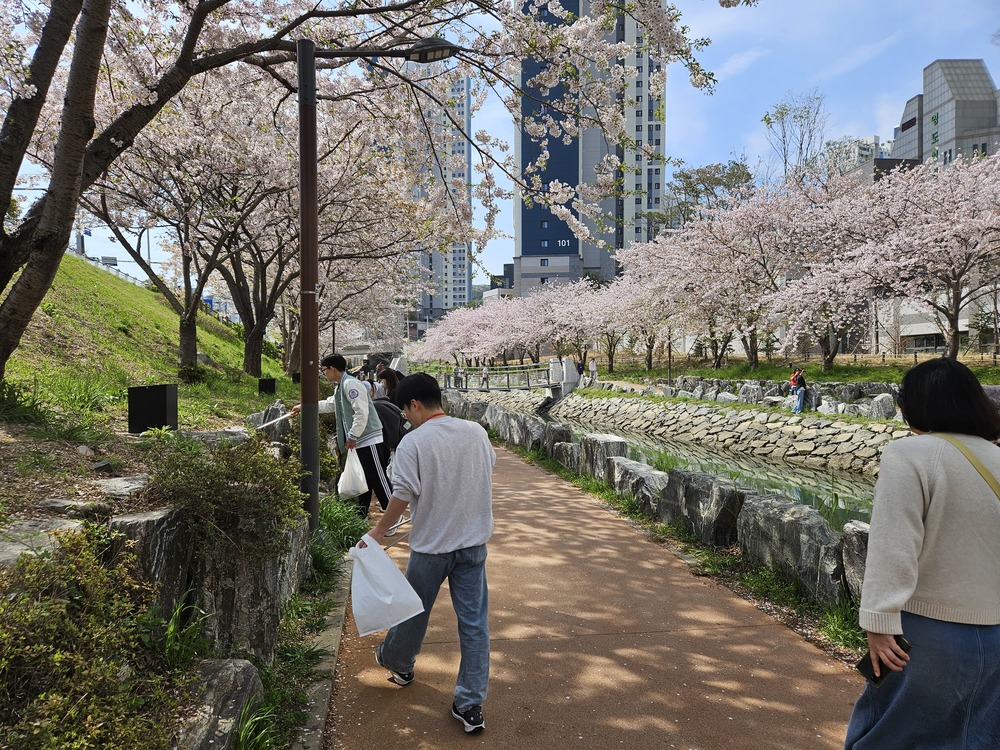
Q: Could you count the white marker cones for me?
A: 0